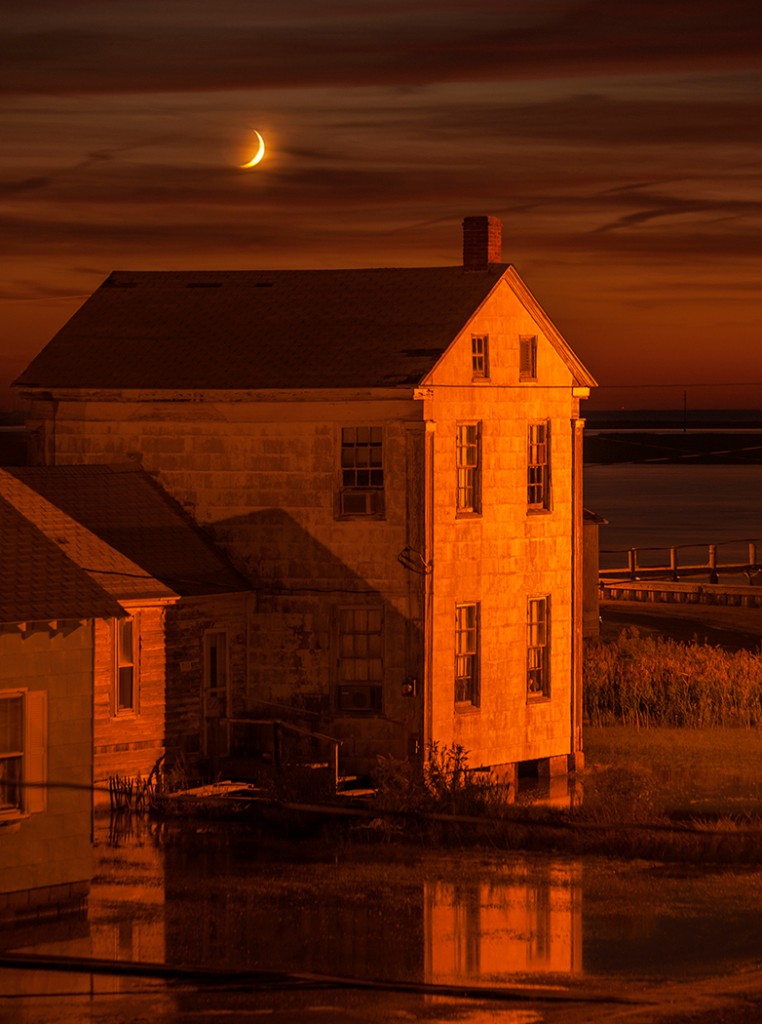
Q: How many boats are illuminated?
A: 0